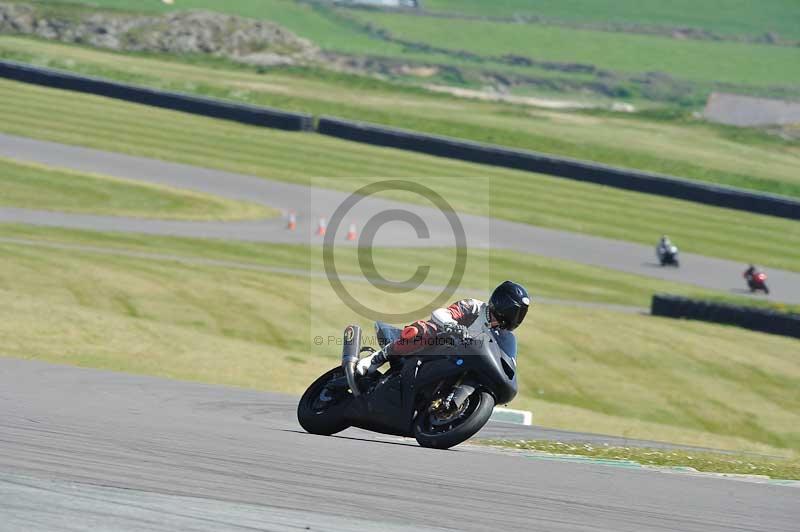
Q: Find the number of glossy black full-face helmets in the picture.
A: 1